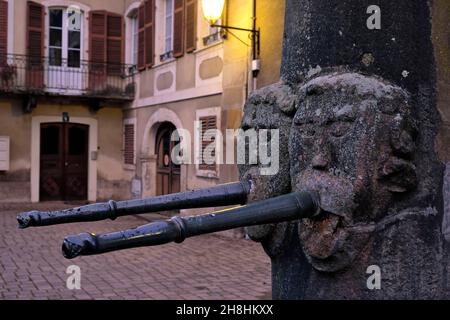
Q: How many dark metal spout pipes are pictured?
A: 2